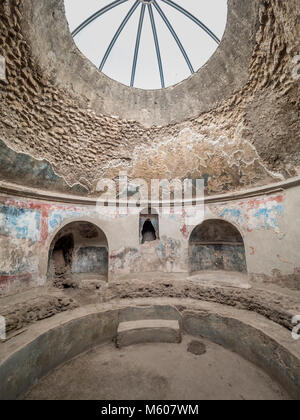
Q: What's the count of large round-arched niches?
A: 2